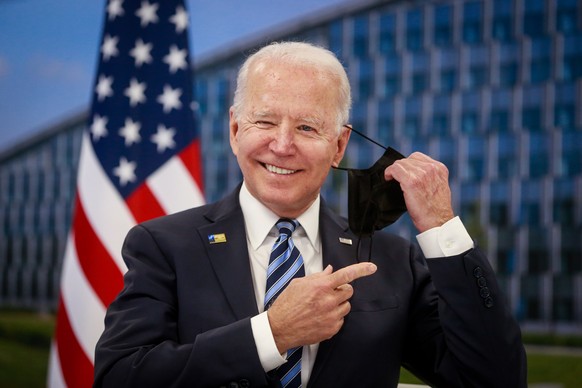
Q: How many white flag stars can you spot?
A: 13